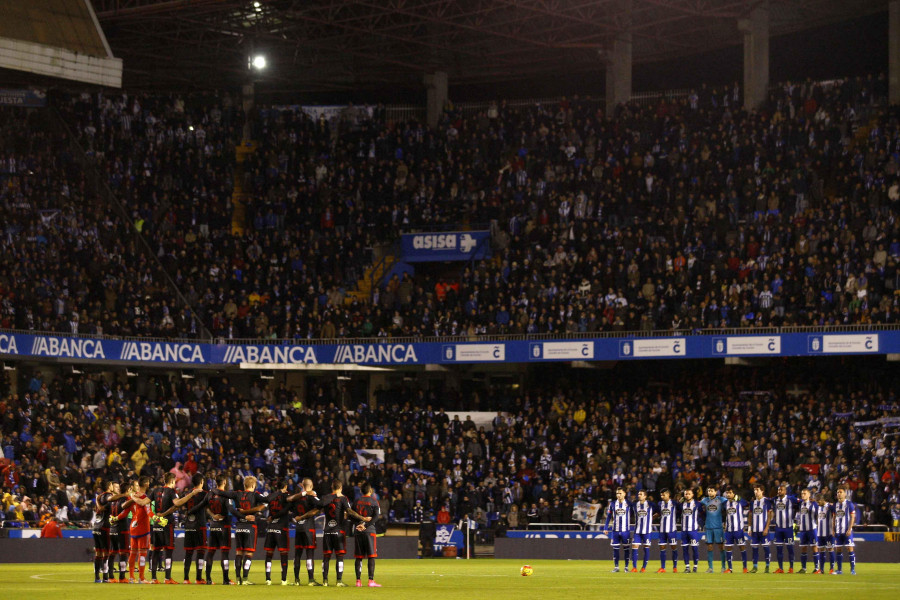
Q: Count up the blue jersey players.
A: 11